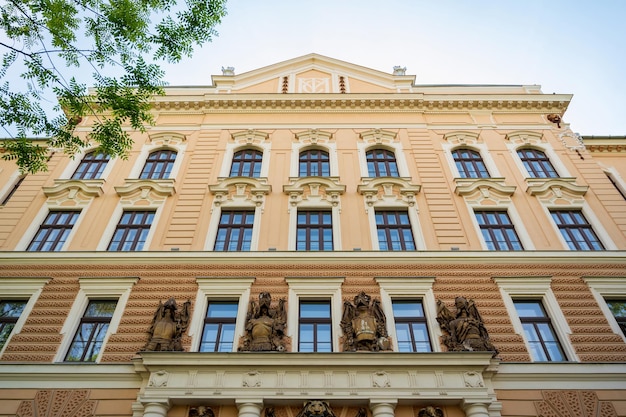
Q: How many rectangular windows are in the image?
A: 14